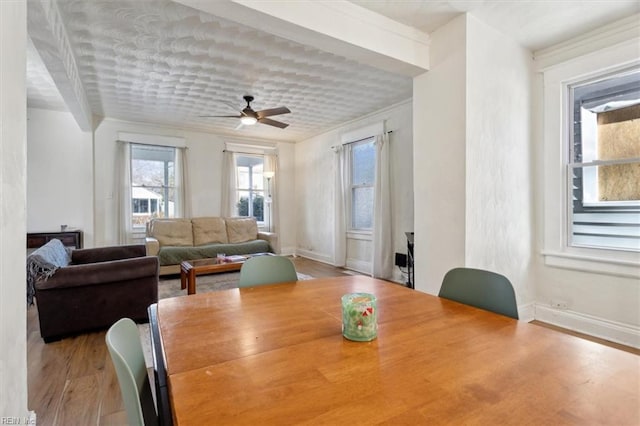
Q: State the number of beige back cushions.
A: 3